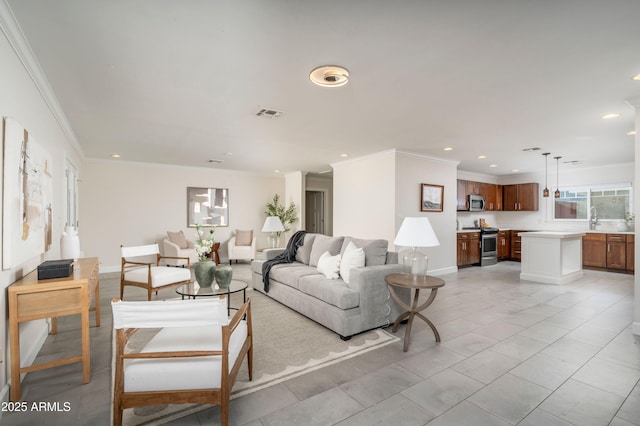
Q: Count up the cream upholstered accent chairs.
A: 2